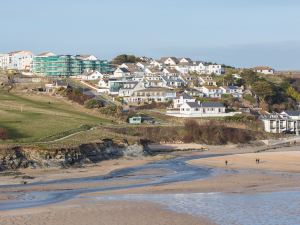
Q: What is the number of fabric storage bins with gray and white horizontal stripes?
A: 0